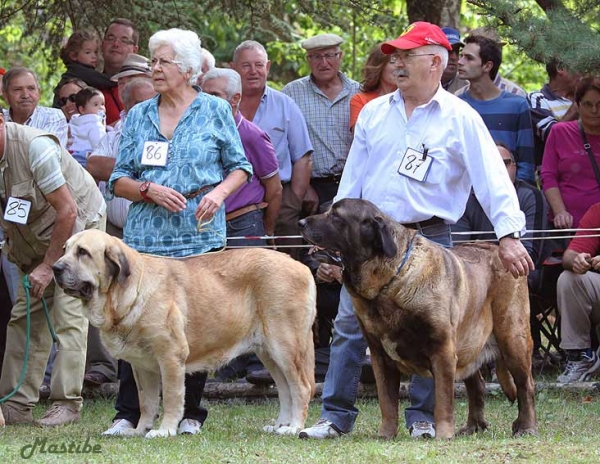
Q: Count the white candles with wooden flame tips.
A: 0